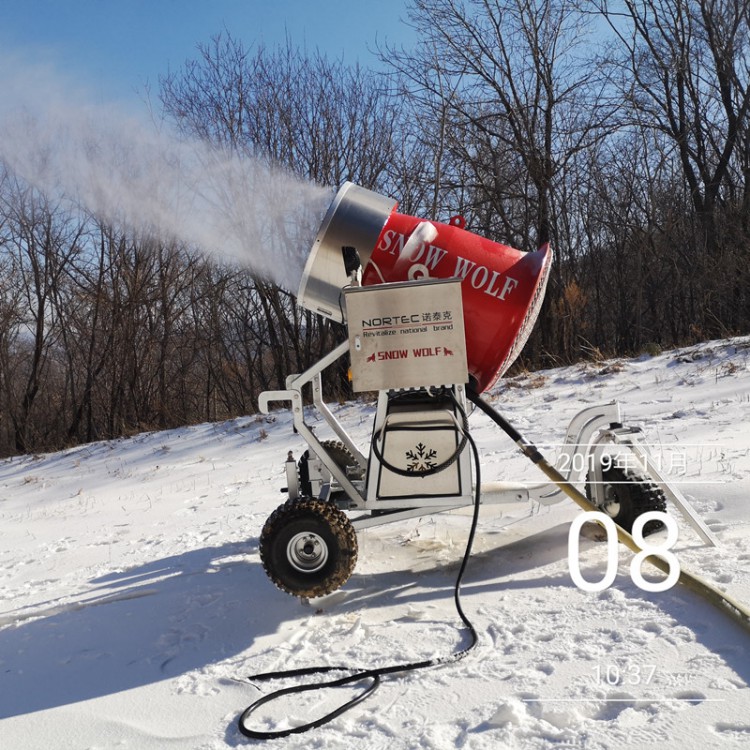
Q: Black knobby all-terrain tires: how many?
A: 3